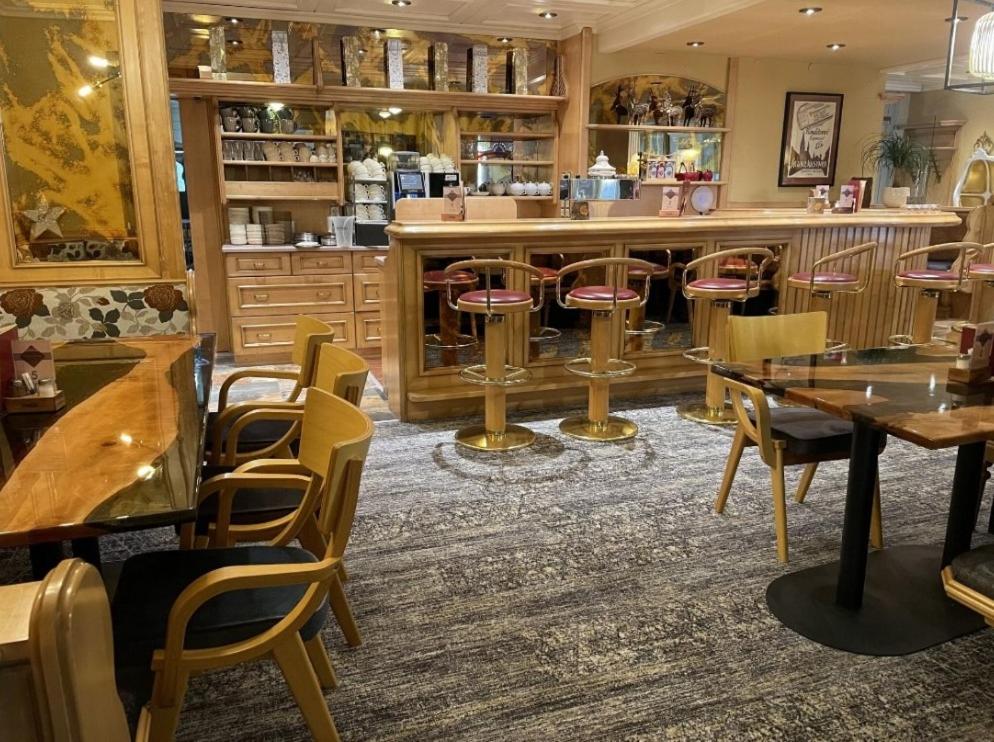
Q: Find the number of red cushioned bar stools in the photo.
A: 6